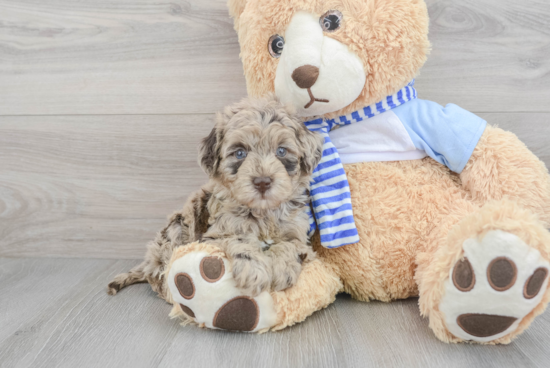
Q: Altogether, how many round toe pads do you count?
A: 6